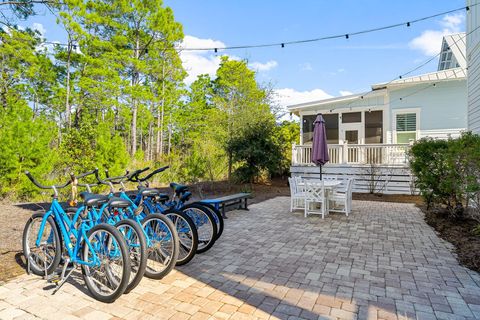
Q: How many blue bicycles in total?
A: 6